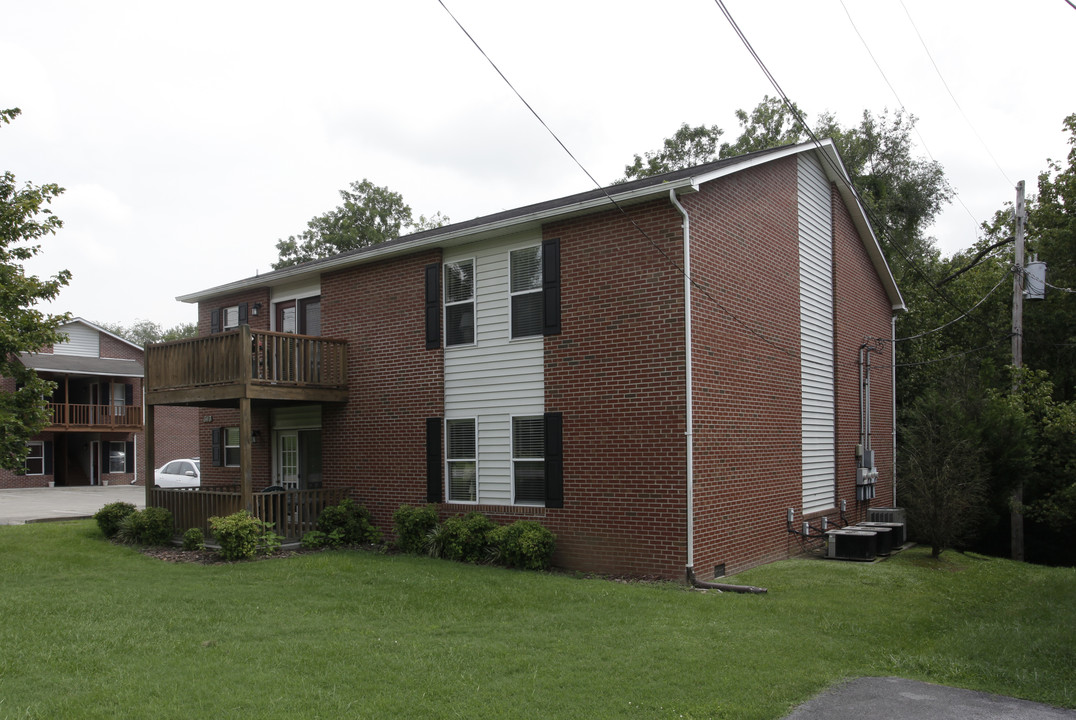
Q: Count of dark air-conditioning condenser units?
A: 3